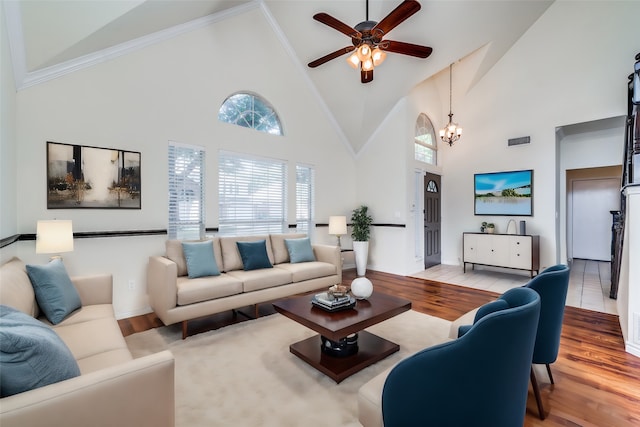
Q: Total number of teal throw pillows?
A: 5